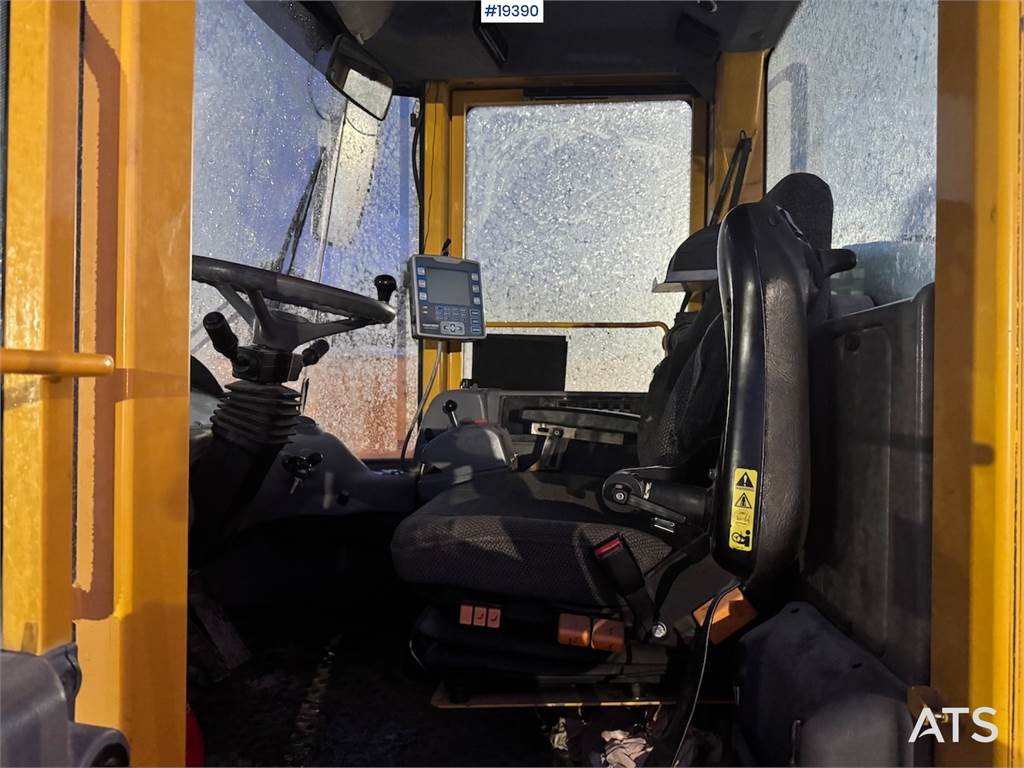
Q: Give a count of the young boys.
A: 0